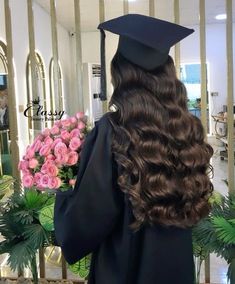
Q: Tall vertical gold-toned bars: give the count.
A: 10